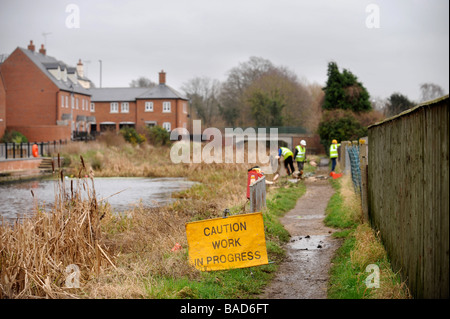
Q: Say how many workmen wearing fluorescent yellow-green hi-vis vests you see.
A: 3